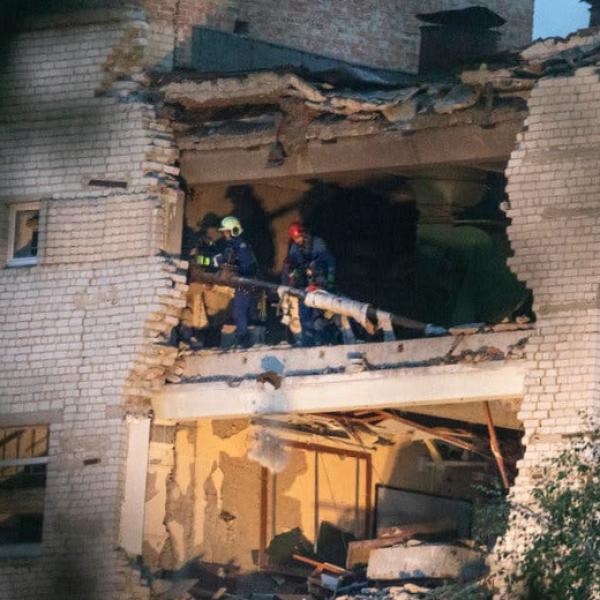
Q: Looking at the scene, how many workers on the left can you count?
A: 2